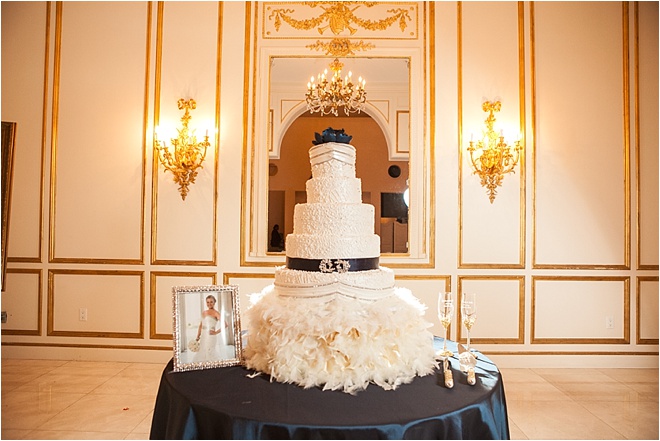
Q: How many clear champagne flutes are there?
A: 2